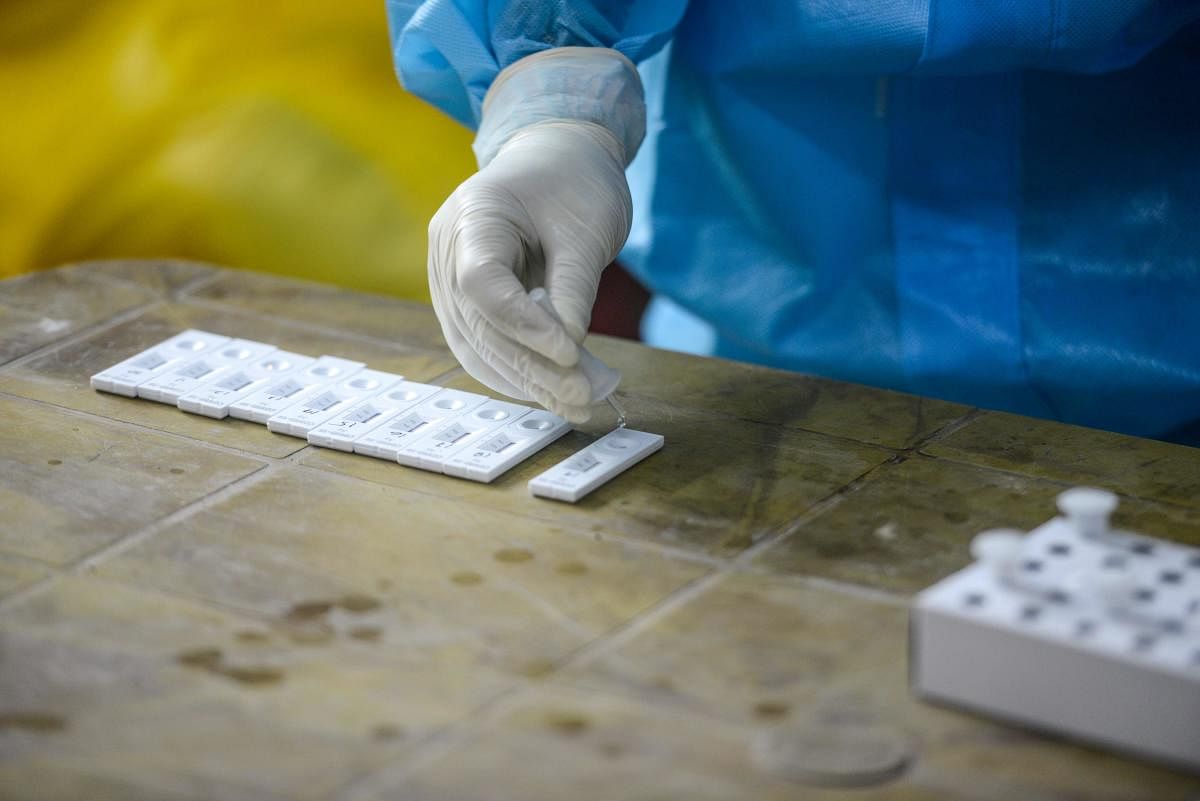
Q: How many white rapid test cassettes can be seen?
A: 10